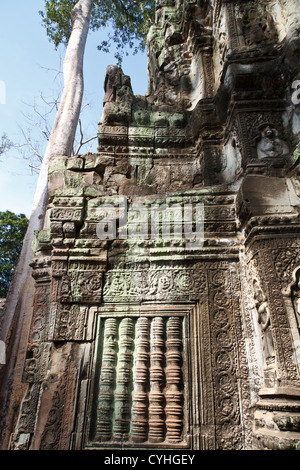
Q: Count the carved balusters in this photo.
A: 5